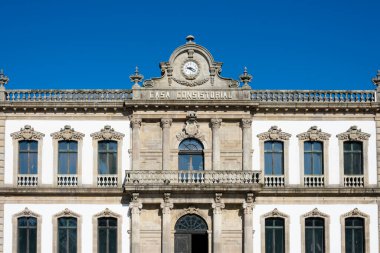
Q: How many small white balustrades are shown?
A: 6